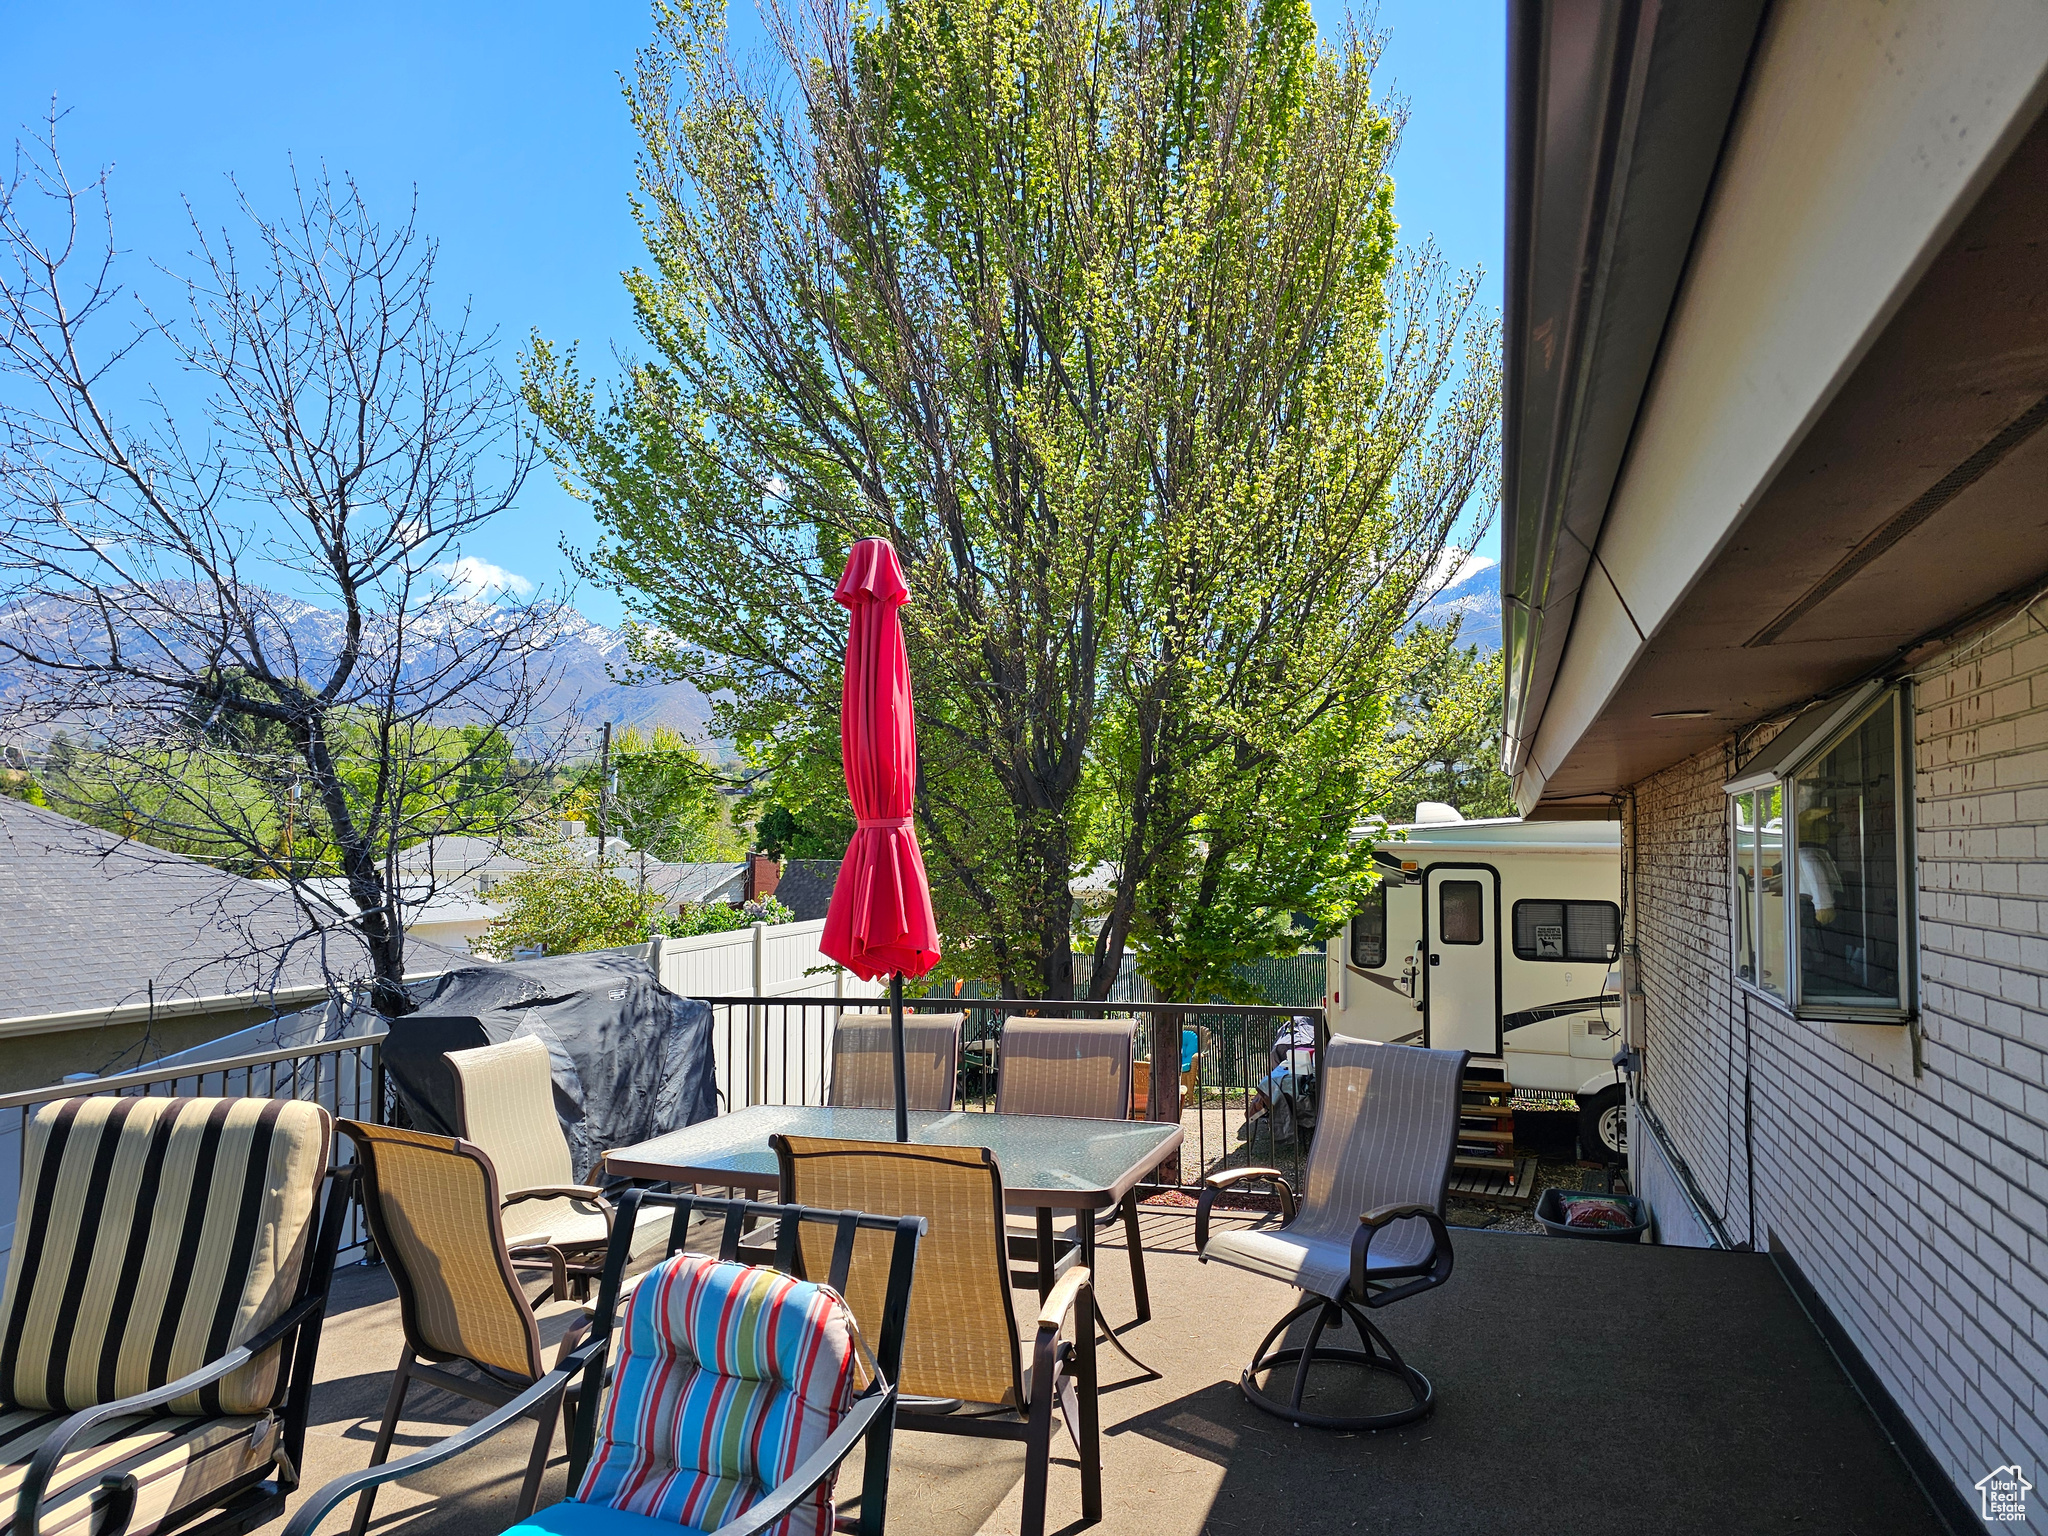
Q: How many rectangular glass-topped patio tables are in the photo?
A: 1